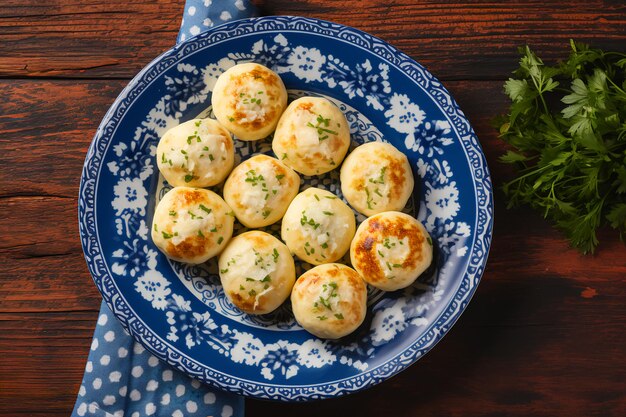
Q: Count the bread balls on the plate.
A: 10